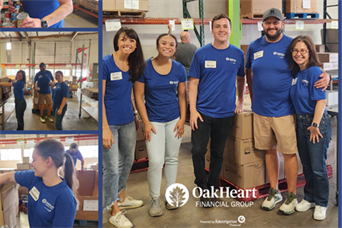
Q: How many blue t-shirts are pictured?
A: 11